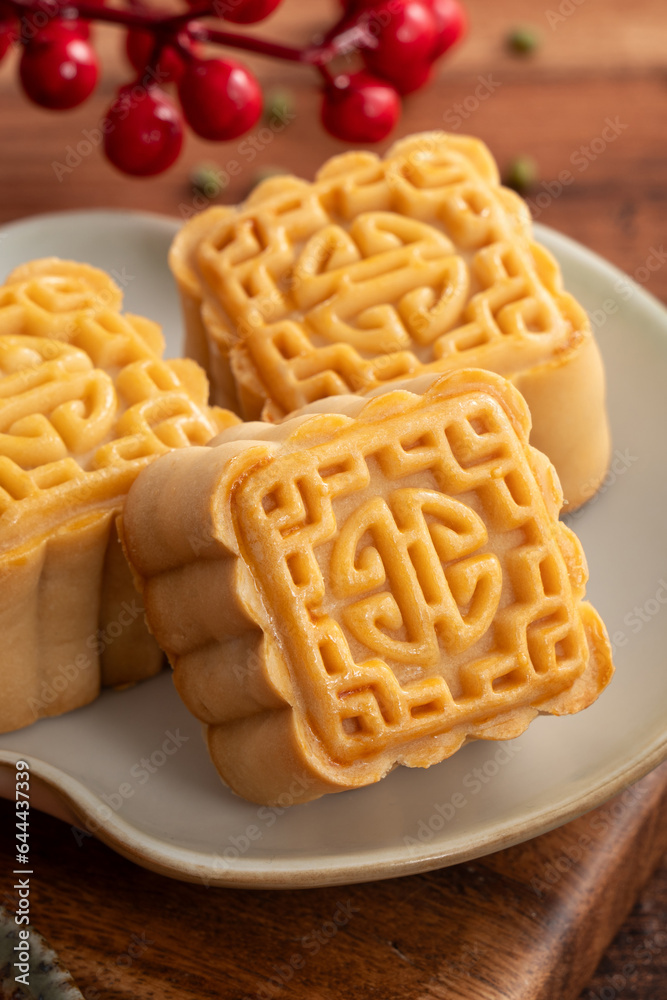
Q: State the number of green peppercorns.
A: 5